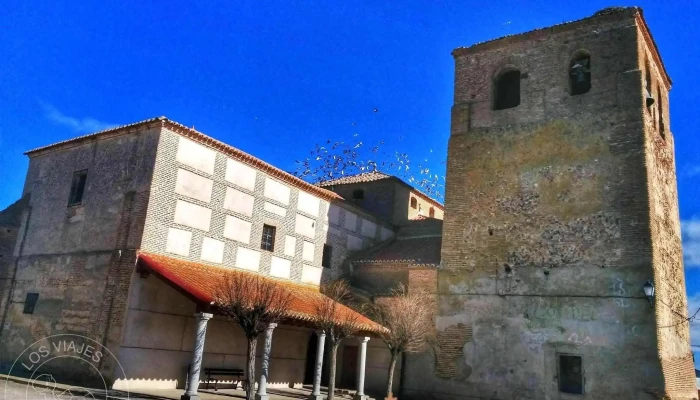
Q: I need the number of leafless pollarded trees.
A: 3